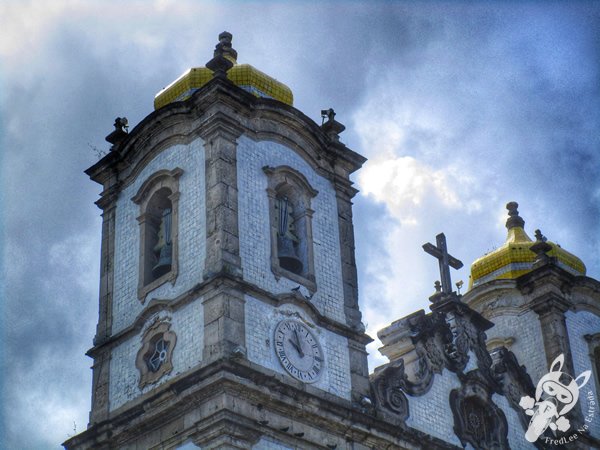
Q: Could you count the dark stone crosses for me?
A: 1